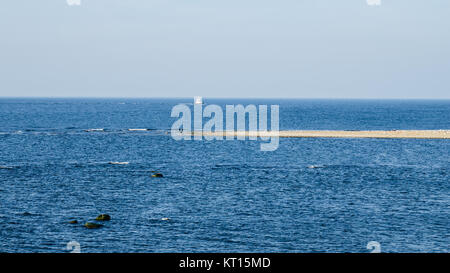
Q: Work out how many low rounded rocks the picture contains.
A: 4